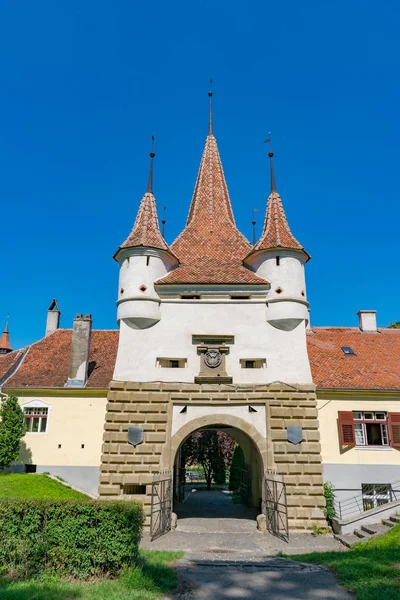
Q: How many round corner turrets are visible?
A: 2